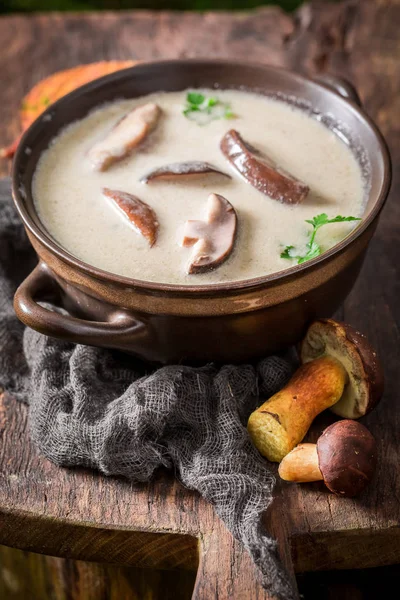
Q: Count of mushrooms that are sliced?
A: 5